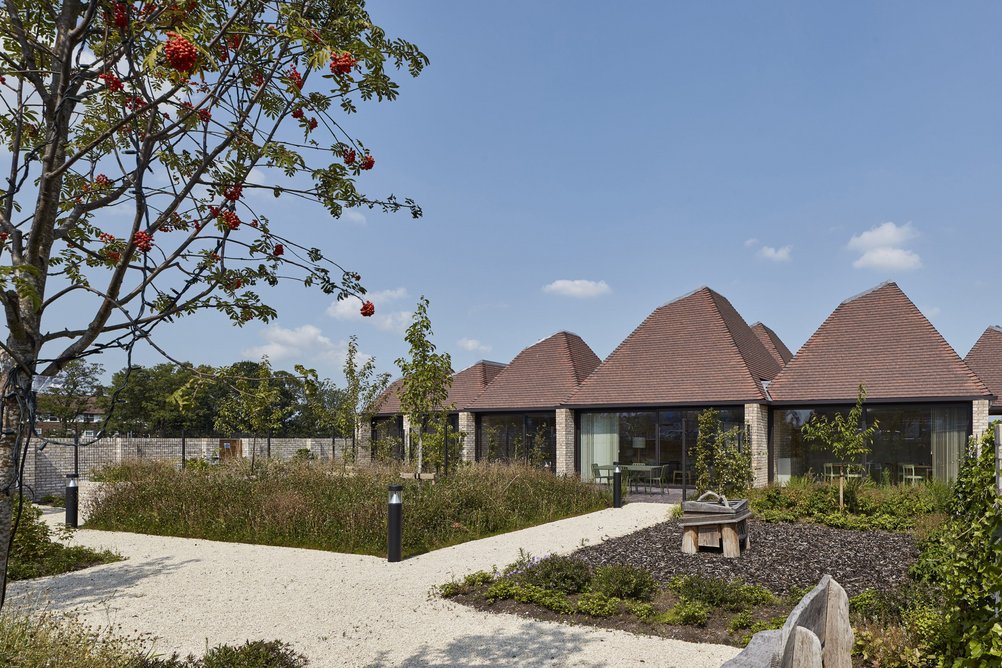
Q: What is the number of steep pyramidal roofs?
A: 7